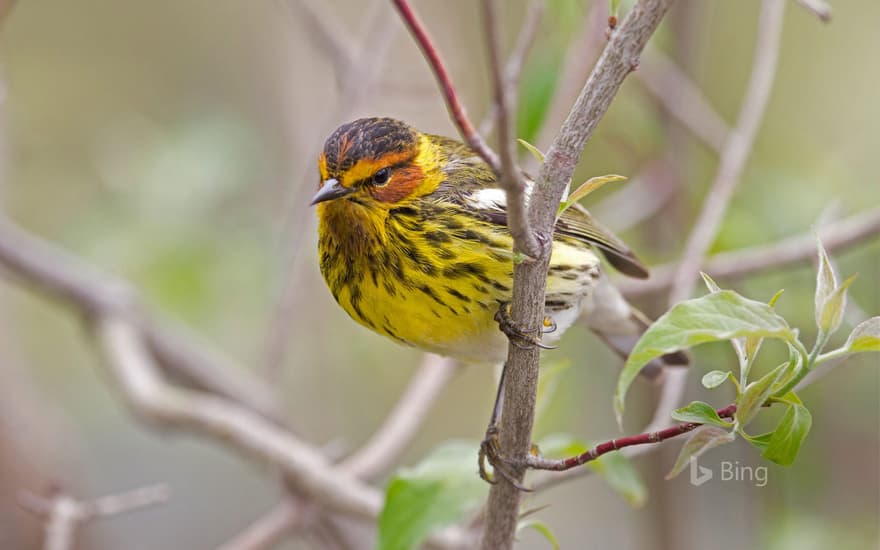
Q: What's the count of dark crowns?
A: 1